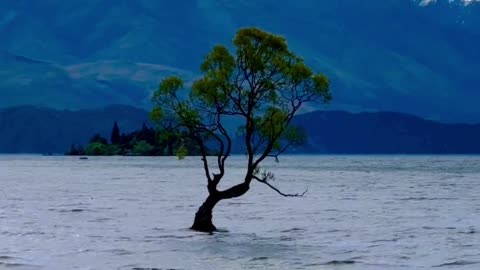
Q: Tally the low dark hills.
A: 2